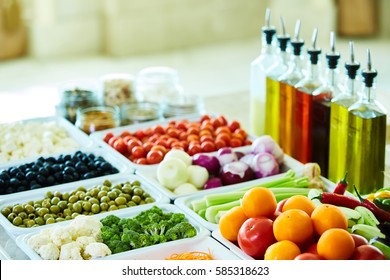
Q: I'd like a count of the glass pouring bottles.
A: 7